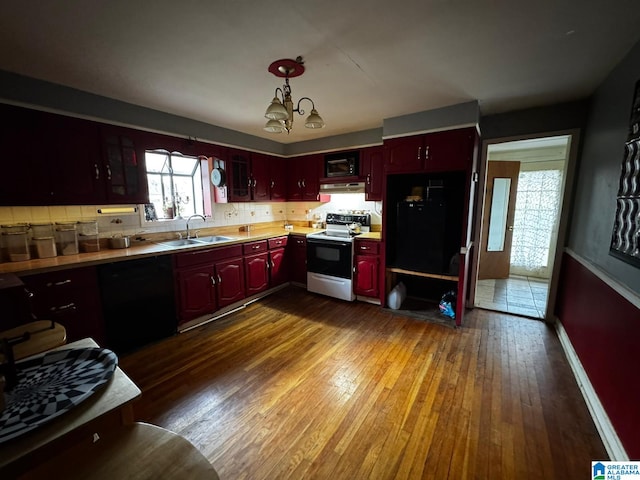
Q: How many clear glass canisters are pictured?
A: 4